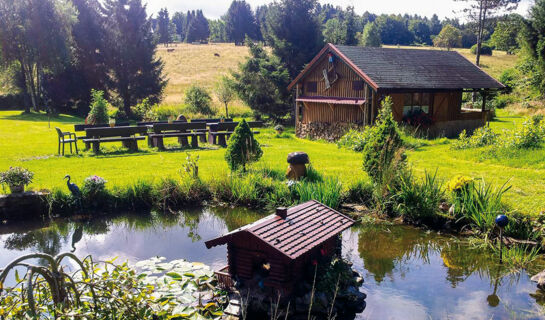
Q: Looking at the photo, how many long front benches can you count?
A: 3